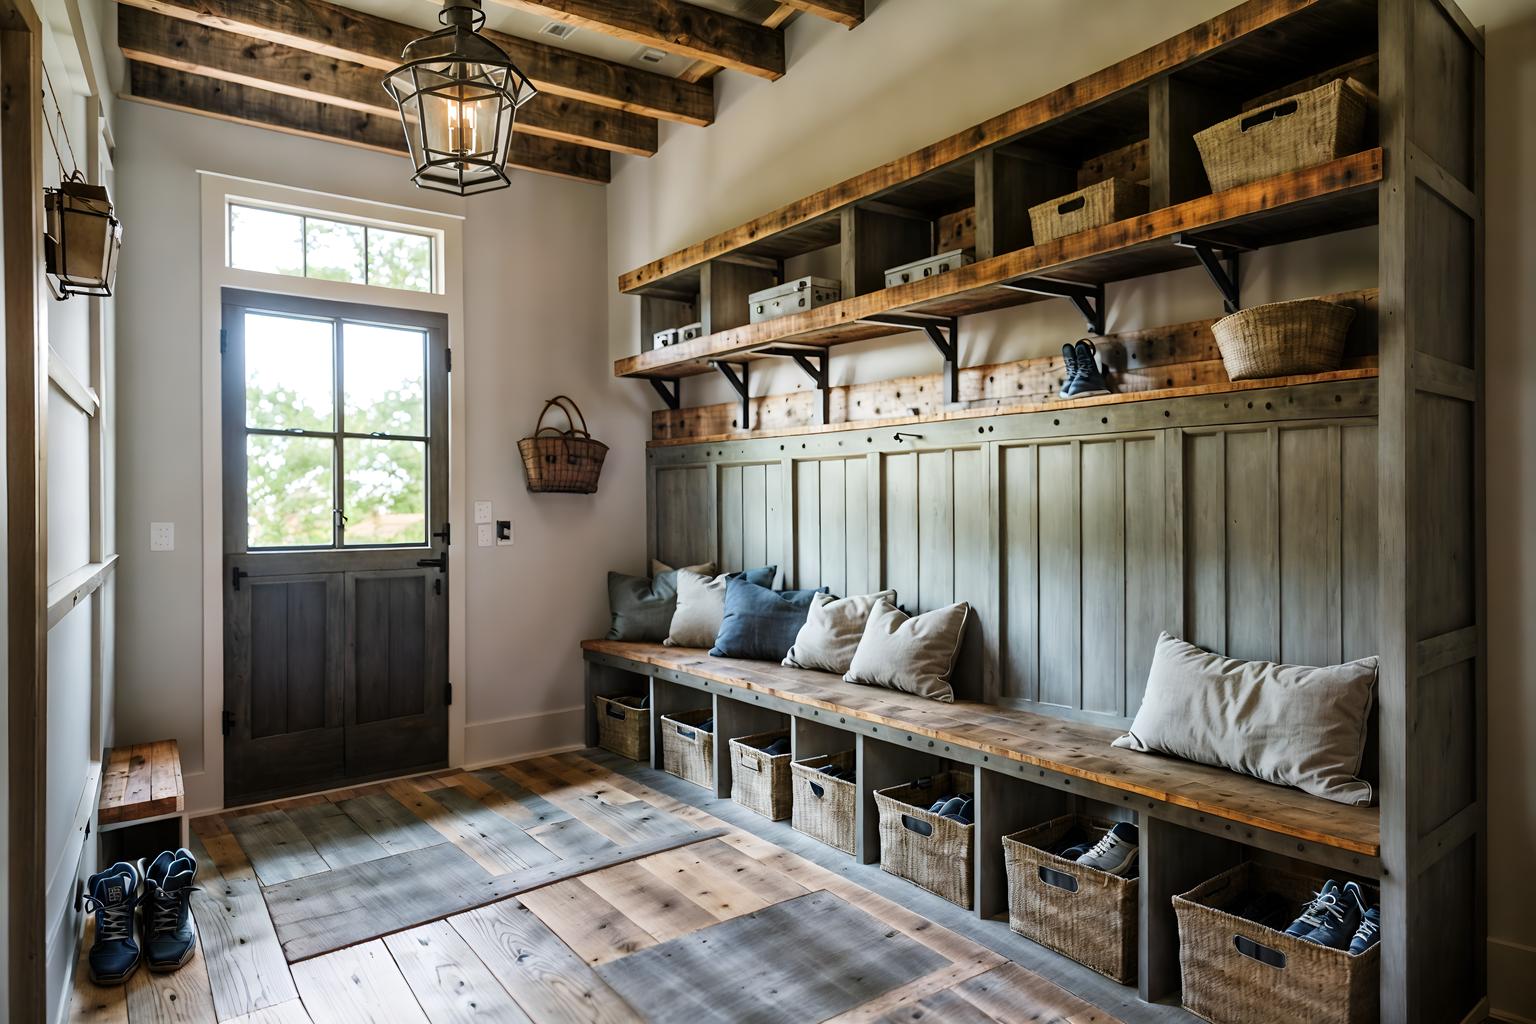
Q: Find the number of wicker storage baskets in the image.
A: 11